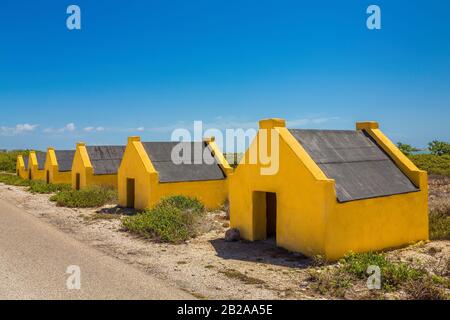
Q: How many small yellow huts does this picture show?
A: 6